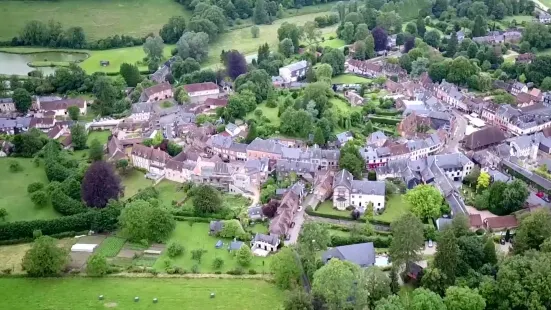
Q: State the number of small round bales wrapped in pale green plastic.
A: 4